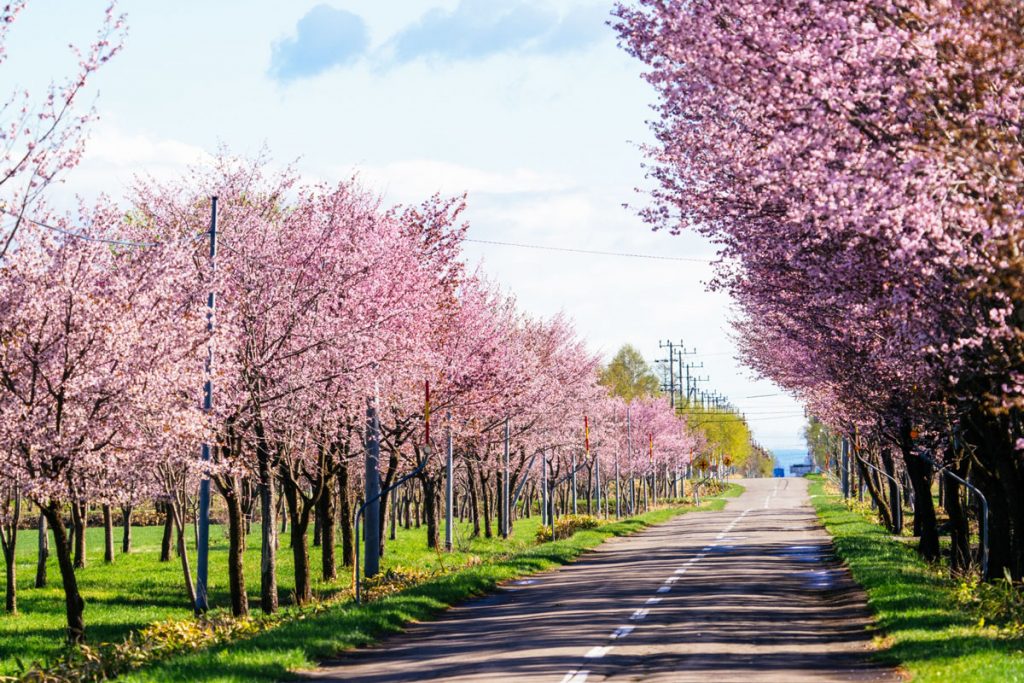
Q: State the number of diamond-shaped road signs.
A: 2